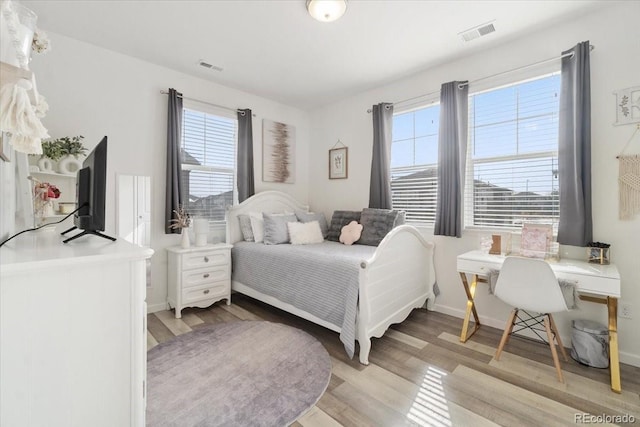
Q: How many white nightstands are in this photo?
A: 1